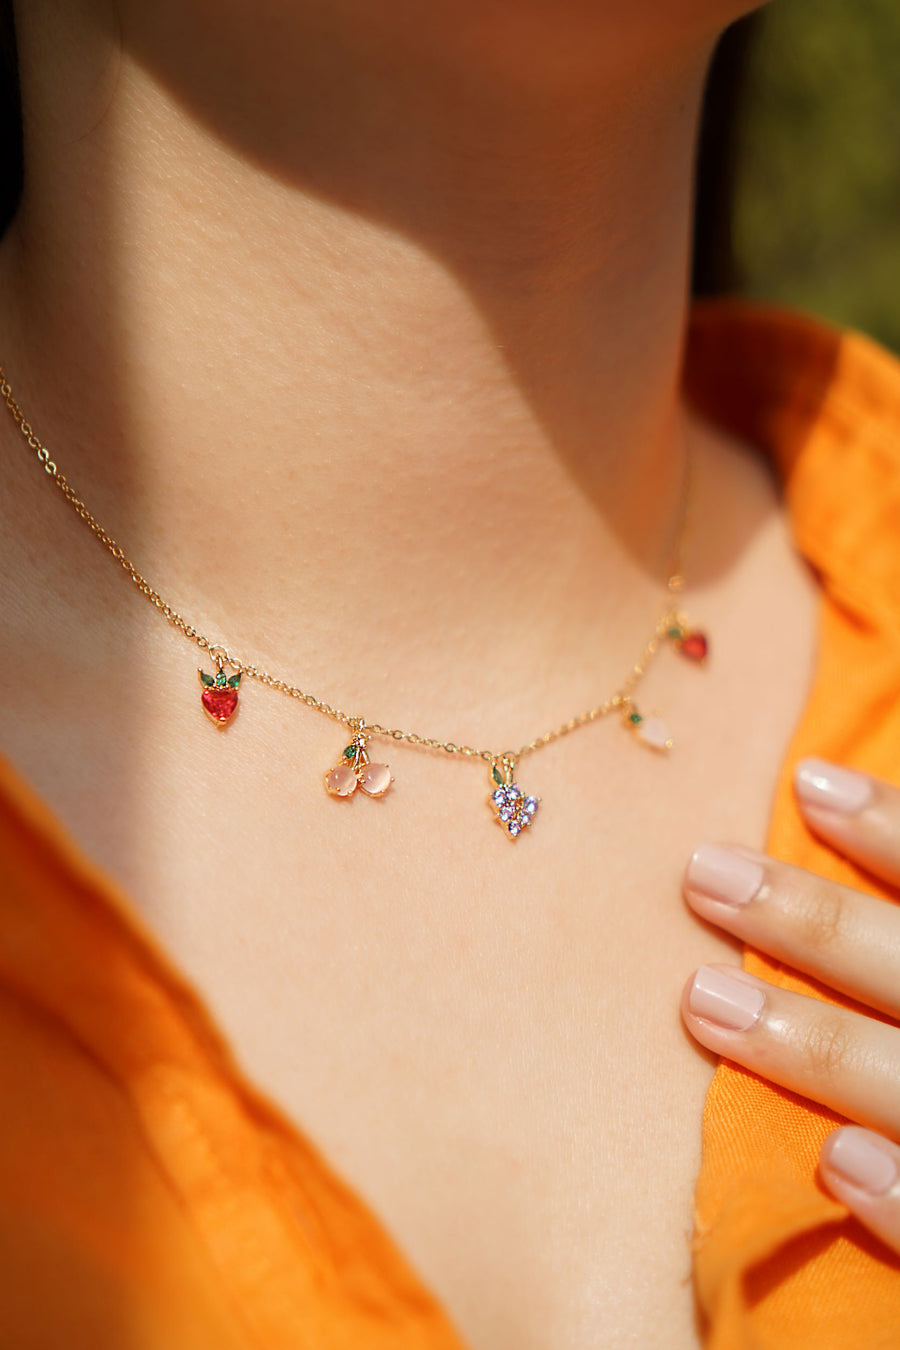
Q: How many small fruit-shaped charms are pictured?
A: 5